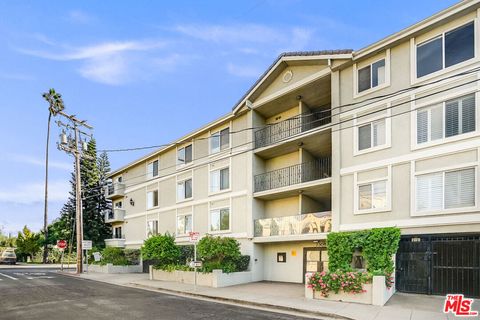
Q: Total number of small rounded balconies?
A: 3